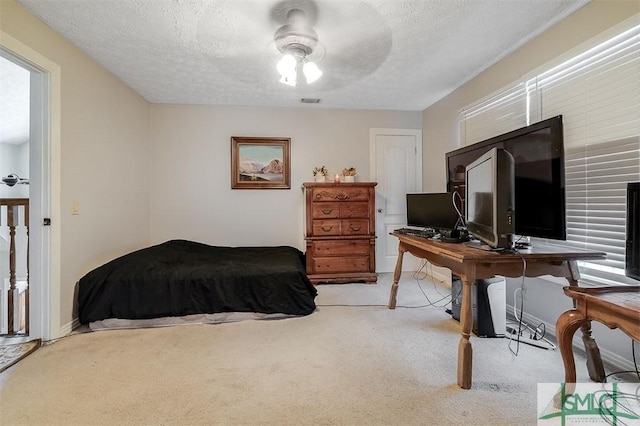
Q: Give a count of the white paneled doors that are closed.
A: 1